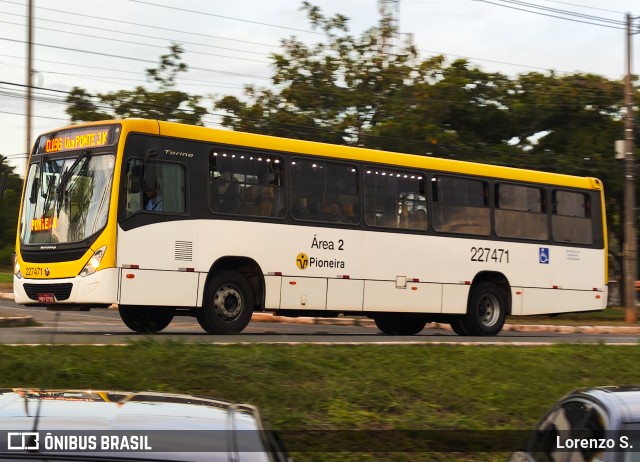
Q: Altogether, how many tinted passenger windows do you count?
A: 6